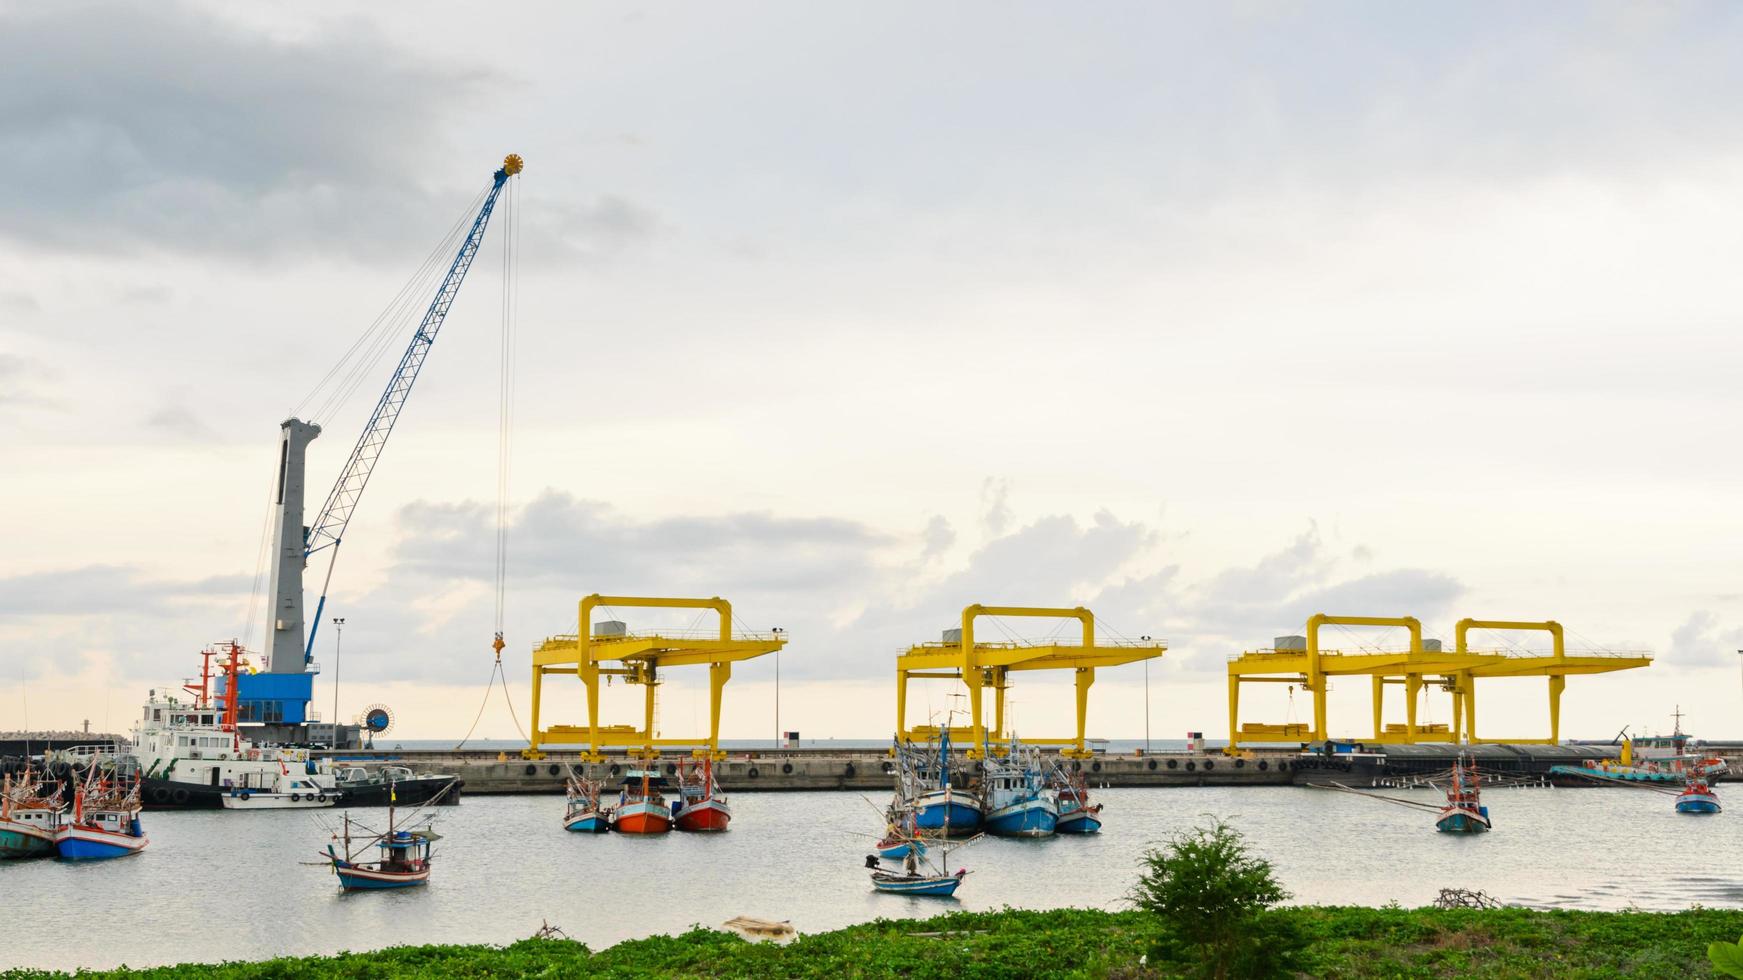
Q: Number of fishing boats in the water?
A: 13